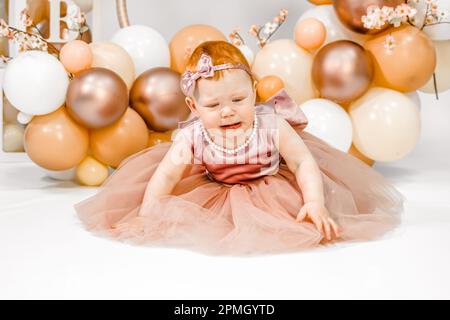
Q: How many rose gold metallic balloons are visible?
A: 4